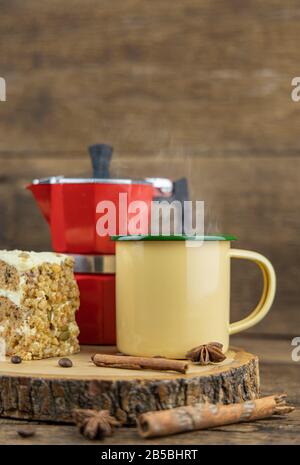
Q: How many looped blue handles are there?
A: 0